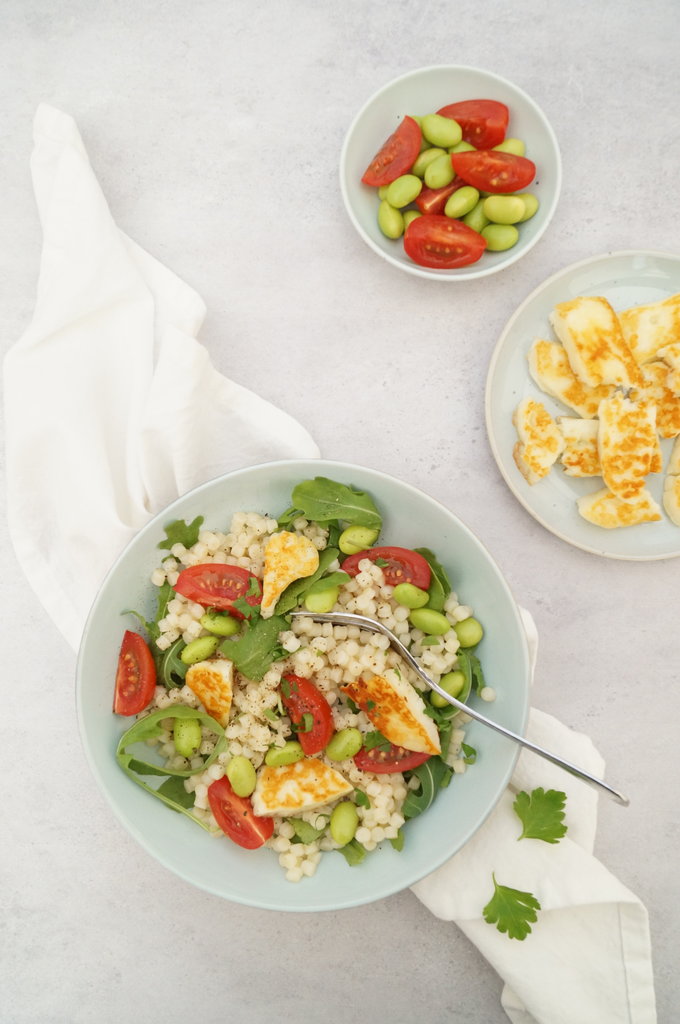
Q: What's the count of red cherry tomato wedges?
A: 11